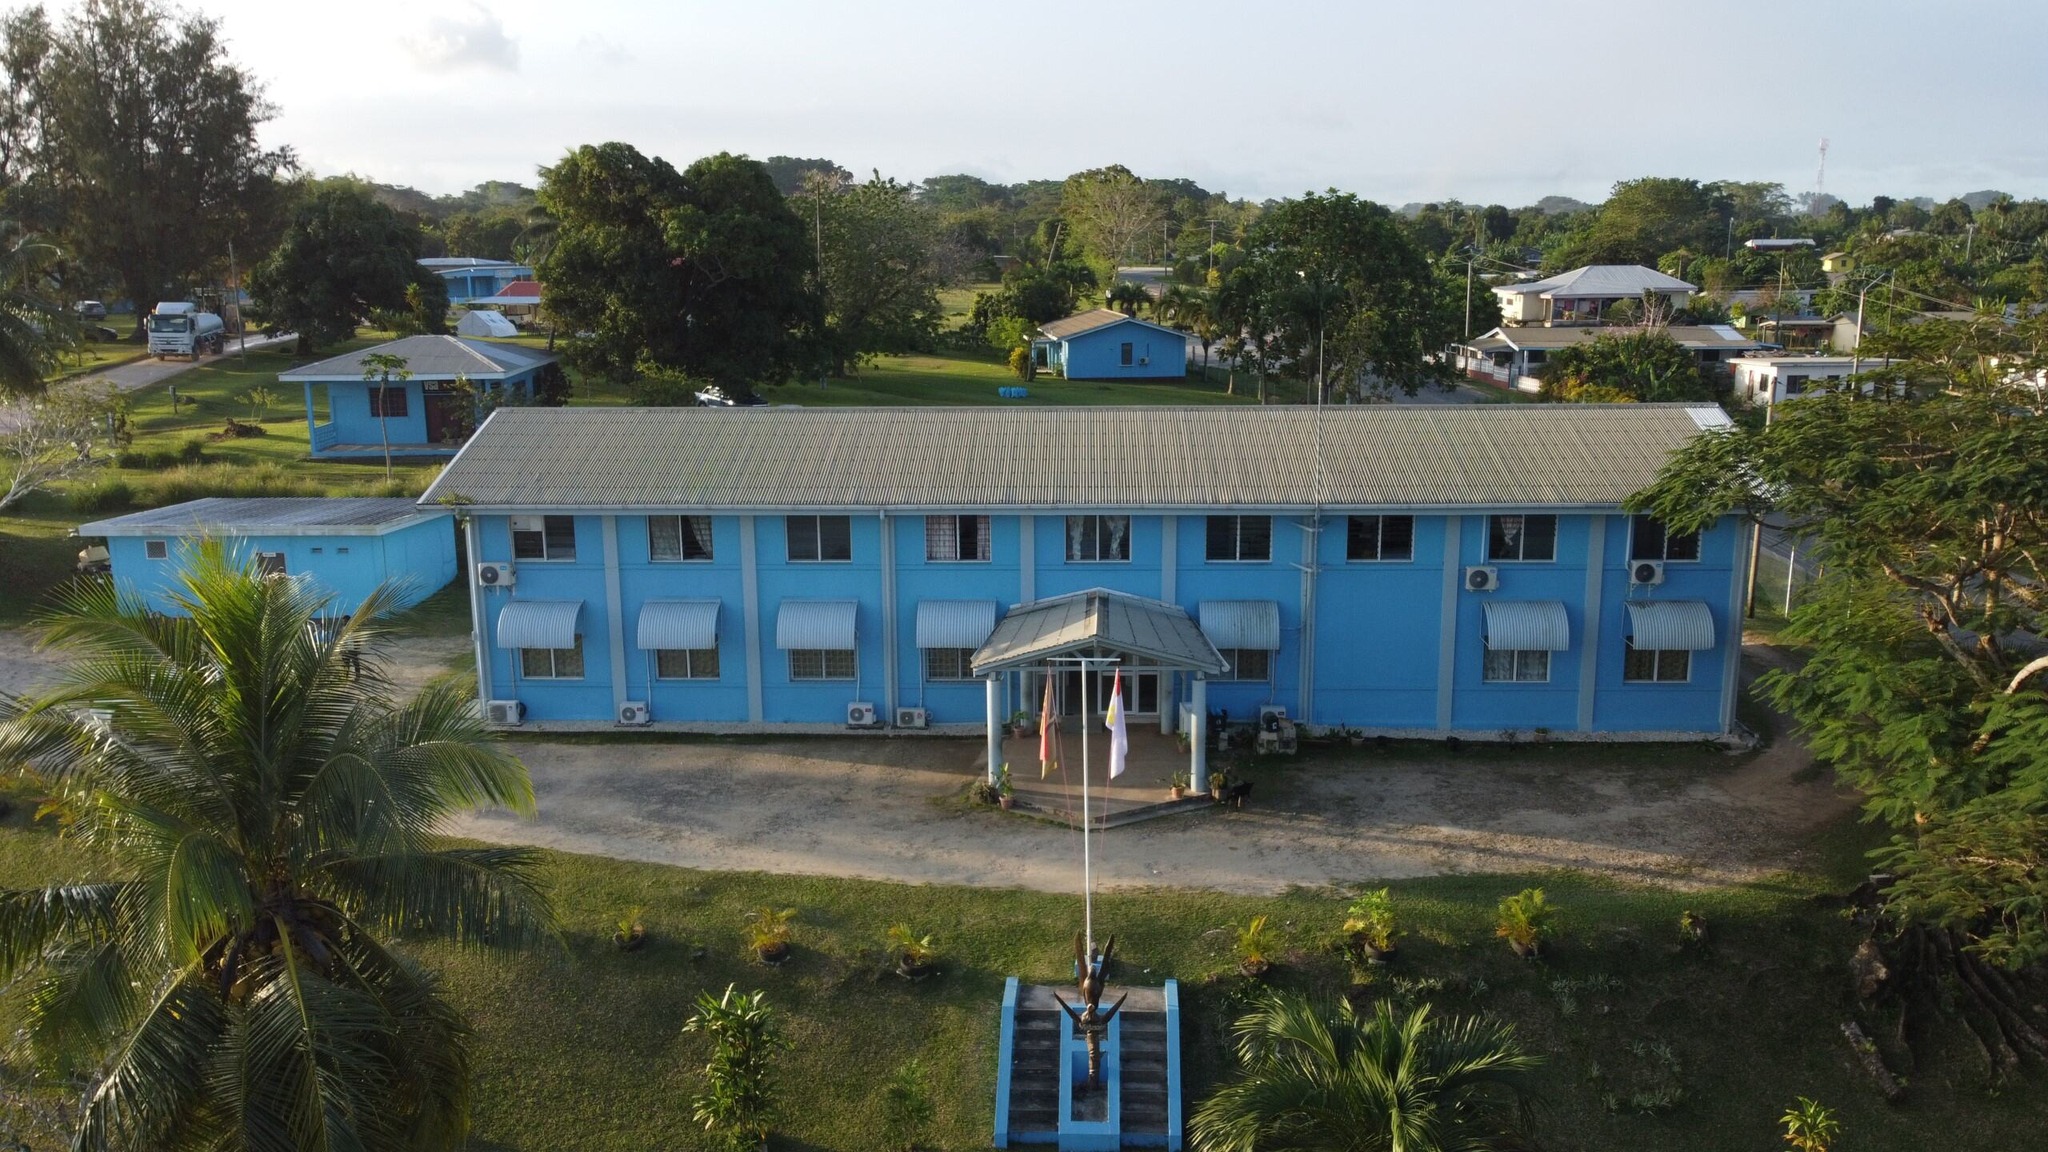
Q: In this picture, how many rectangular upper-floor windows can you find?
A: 9